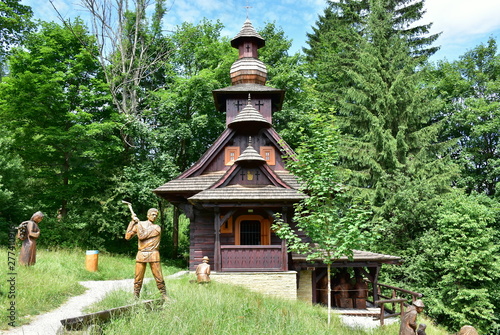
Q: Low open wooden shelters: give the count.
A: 1